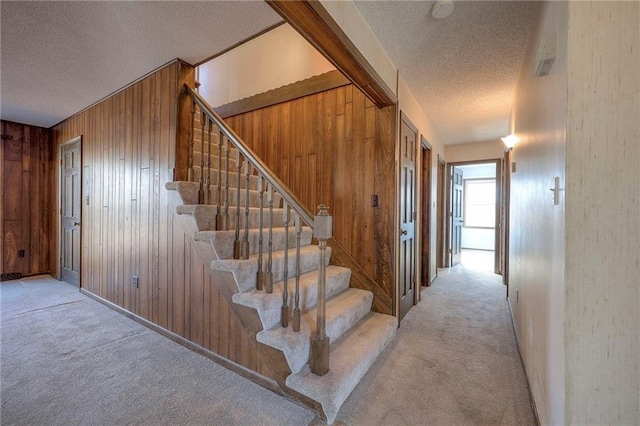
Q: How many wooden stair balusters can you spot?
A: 11